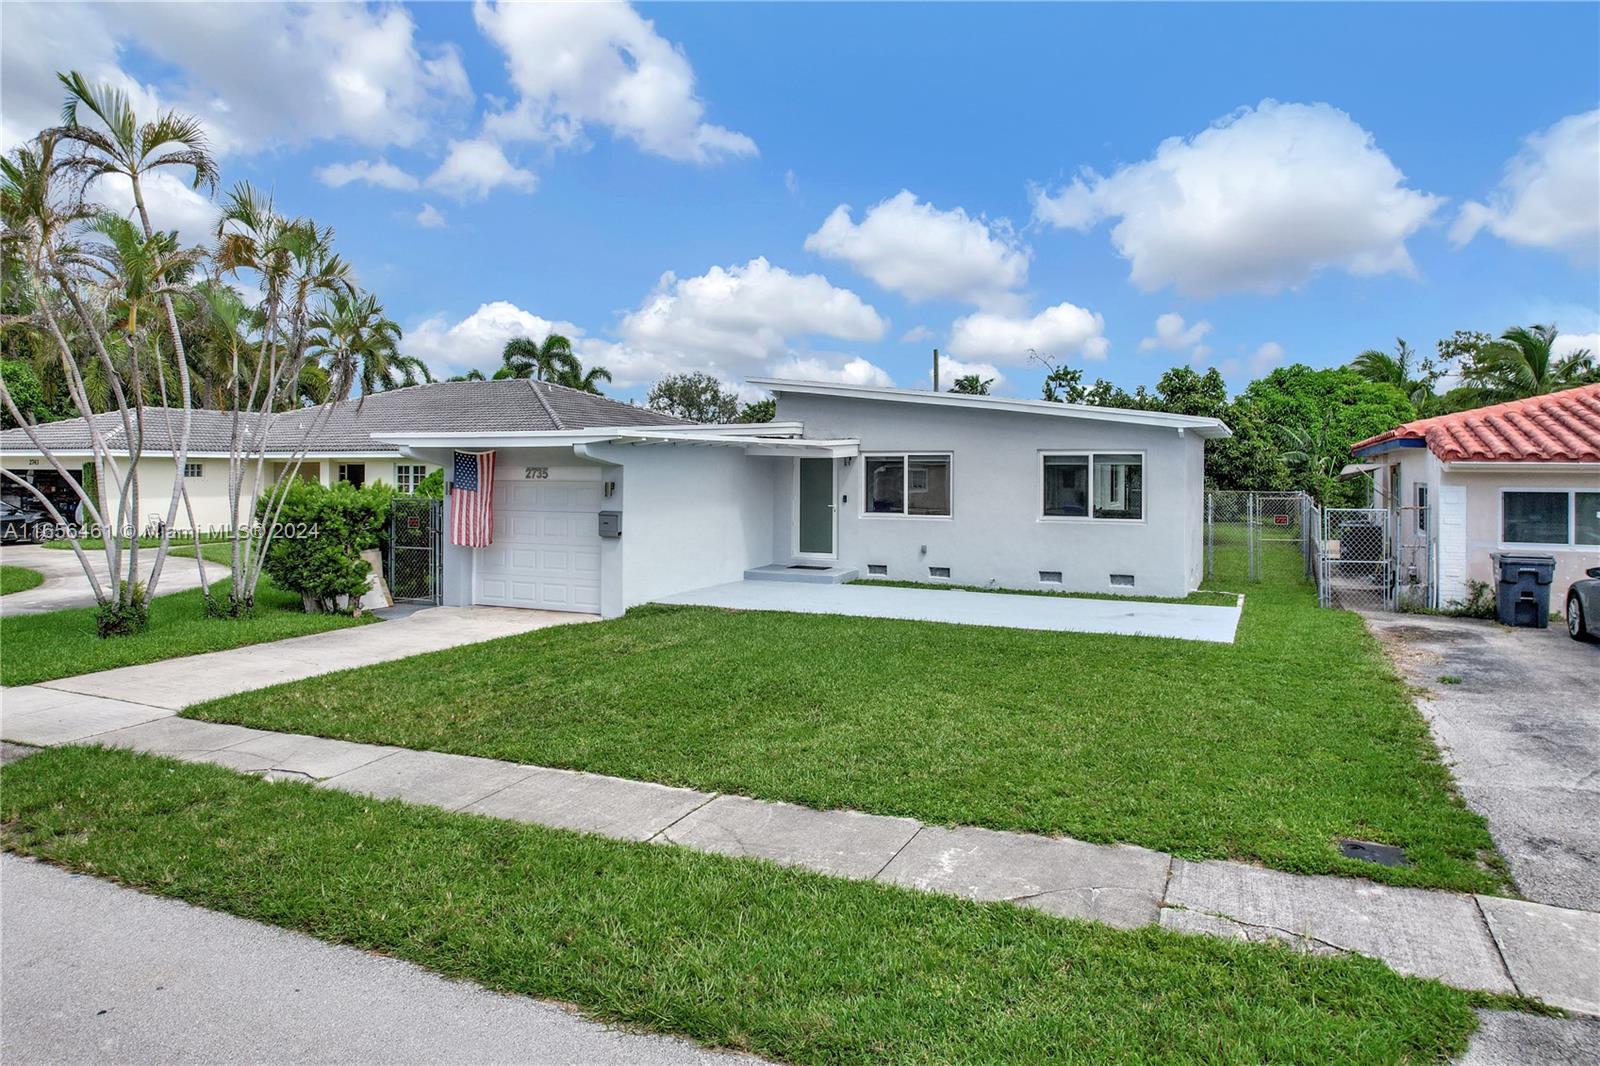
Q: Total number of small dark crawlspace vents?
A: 4